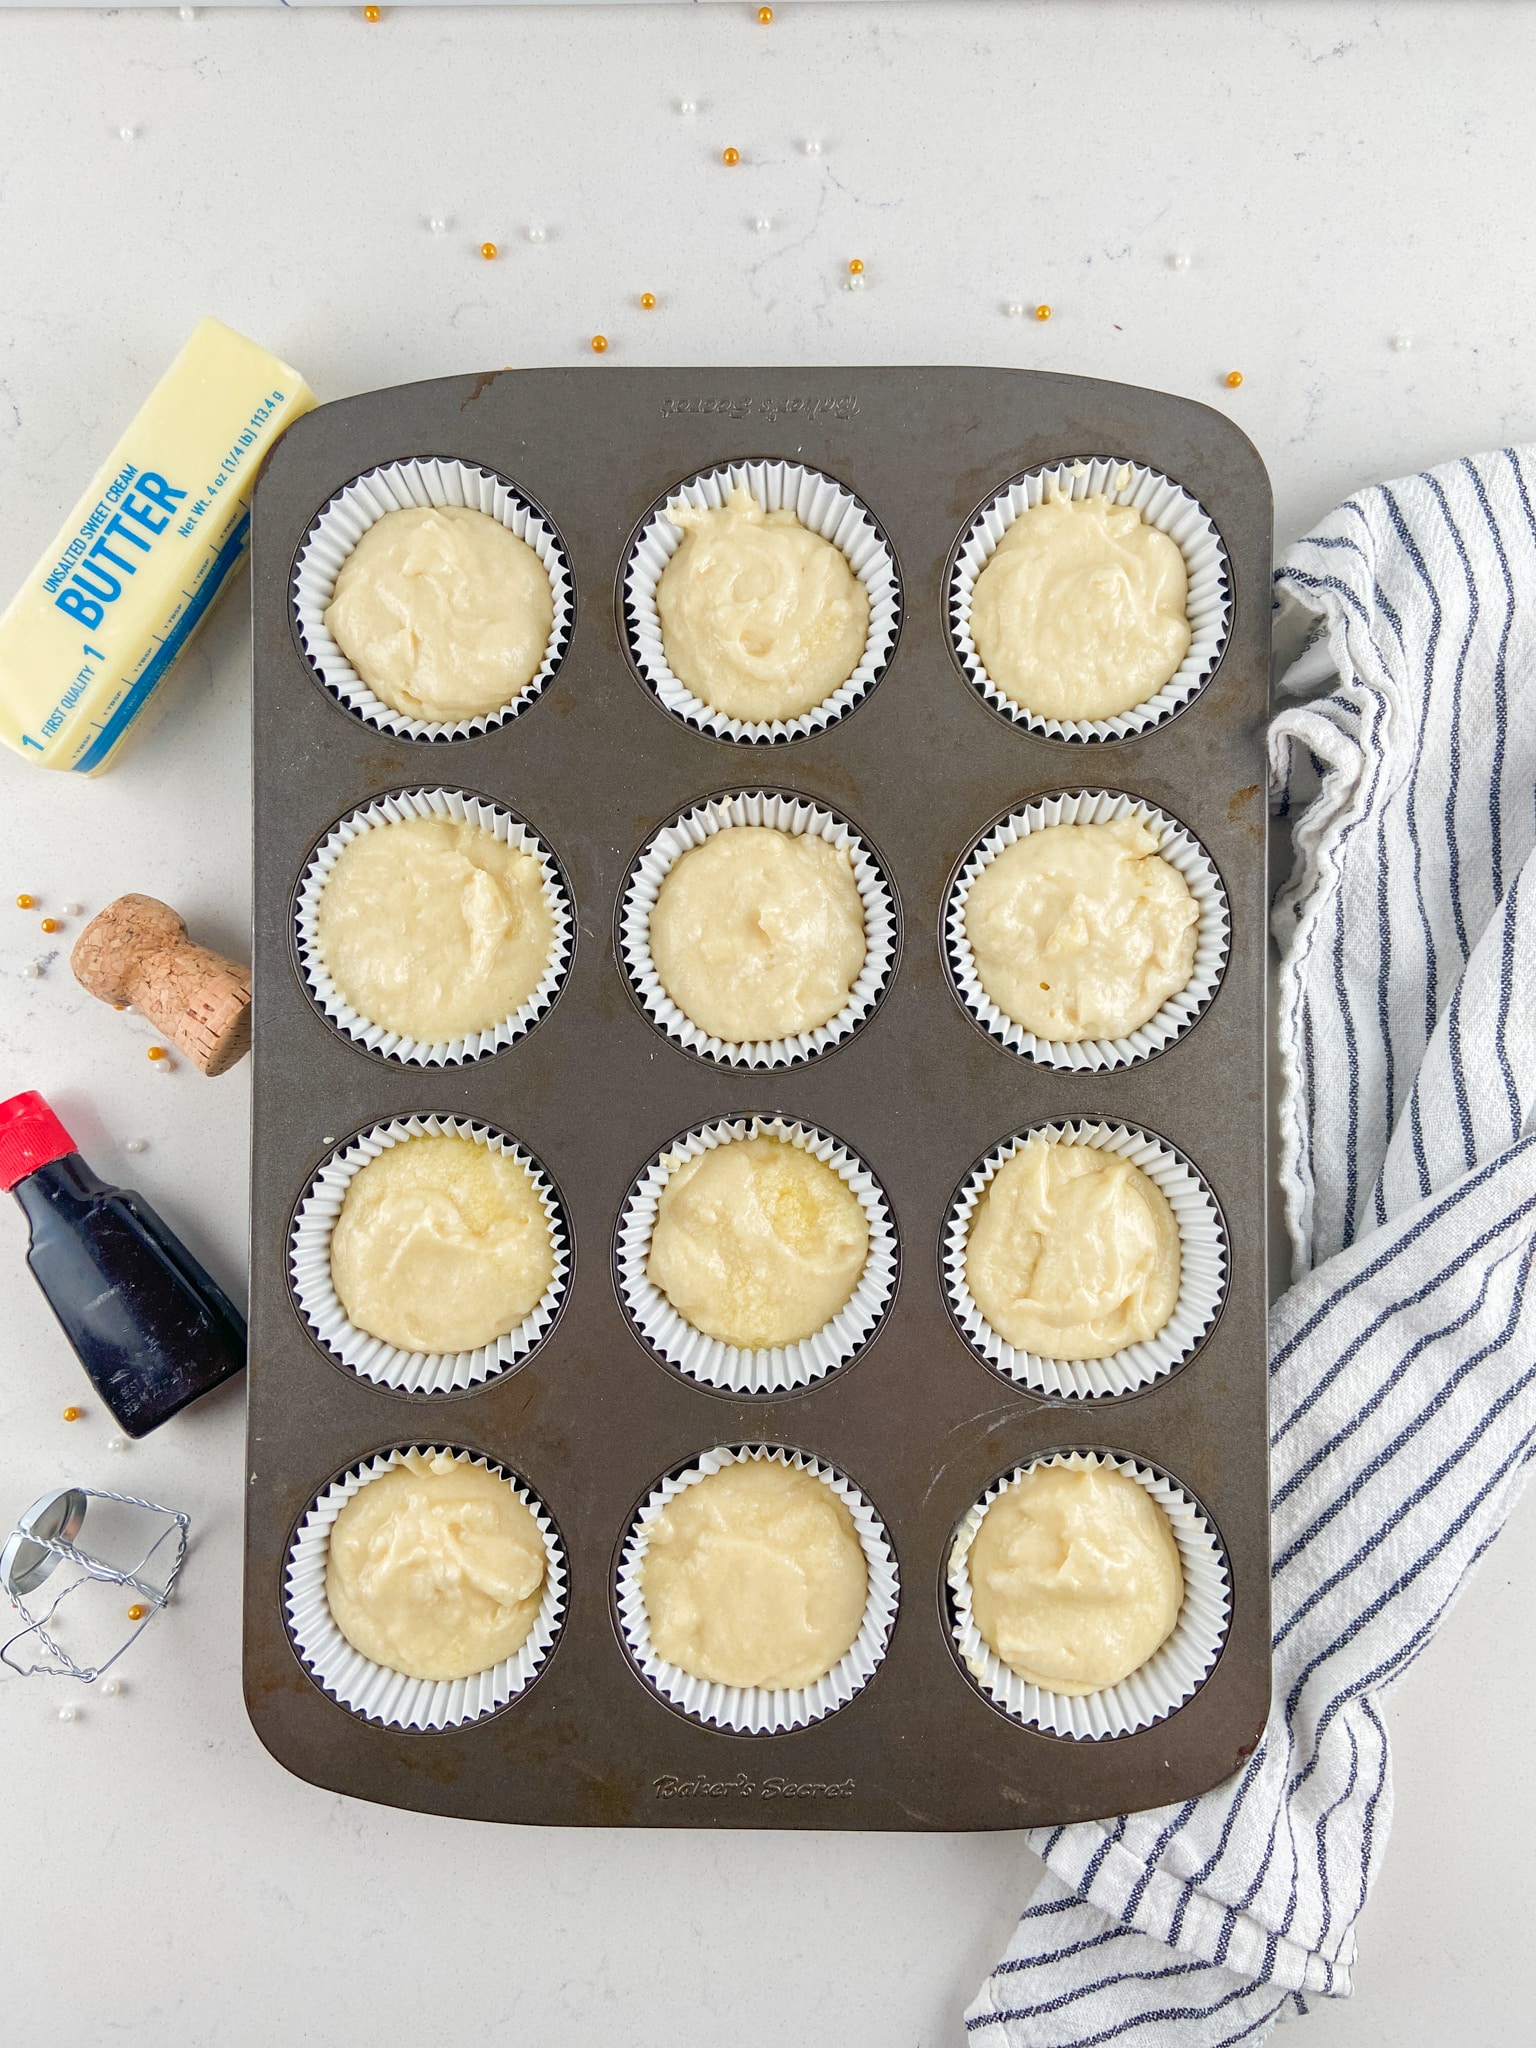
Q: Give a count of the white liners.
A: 12